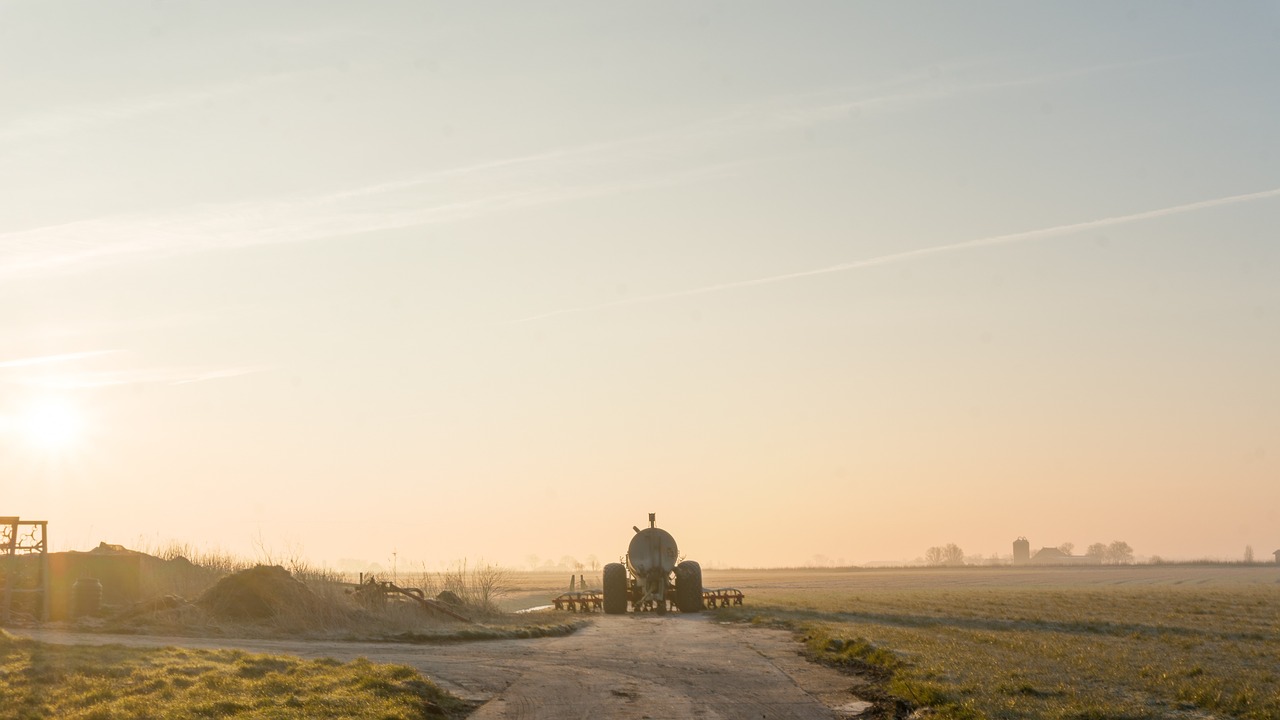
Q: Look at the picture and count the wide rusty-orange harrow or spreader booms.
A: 2